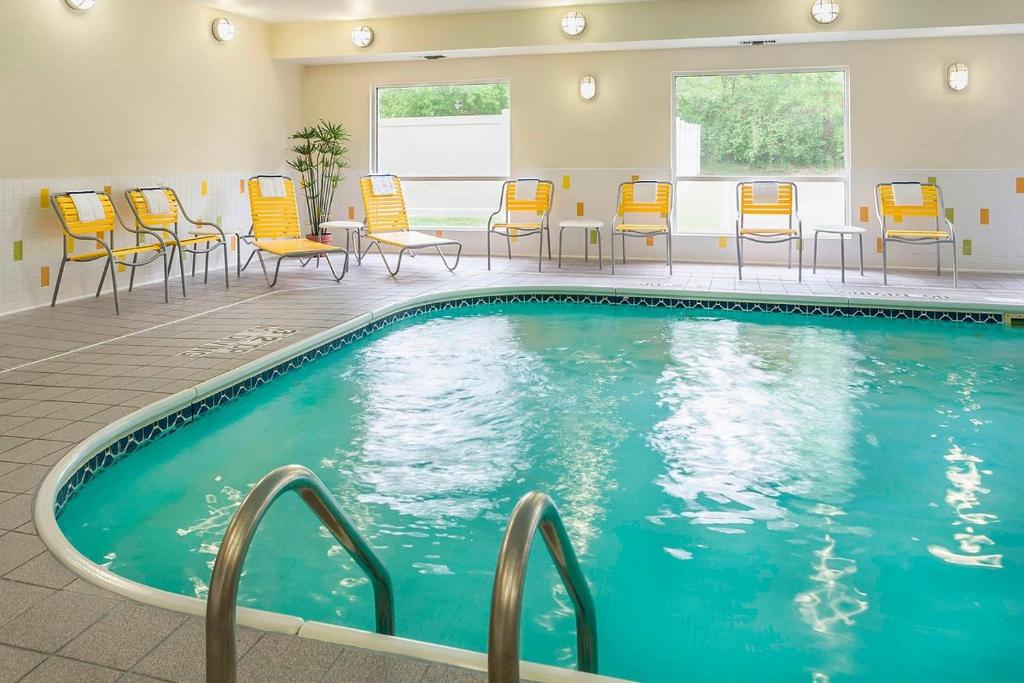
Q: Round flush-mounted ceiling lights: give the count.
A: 5